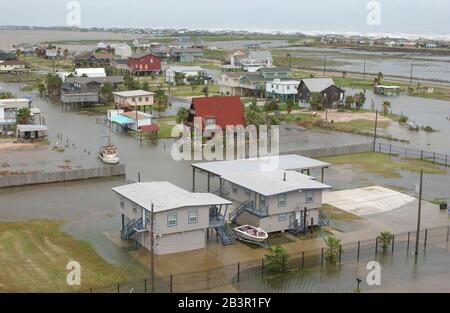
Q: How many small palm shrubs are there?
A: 3